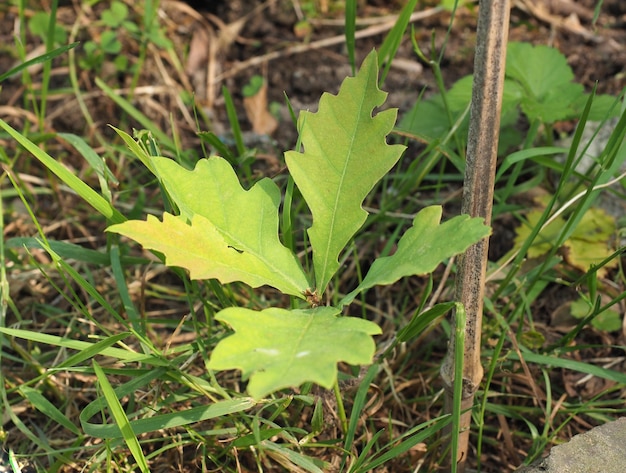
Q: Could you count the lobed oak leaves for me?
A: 5